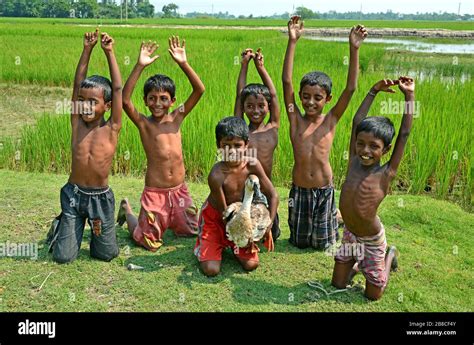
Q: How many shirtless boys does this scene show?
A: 6